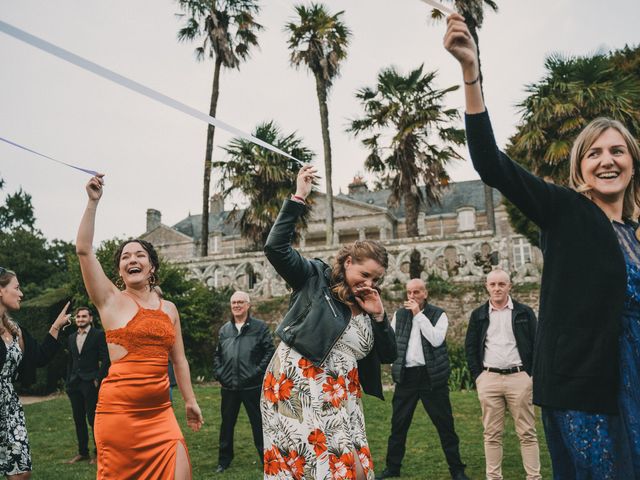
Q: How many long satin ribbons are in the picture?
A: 3